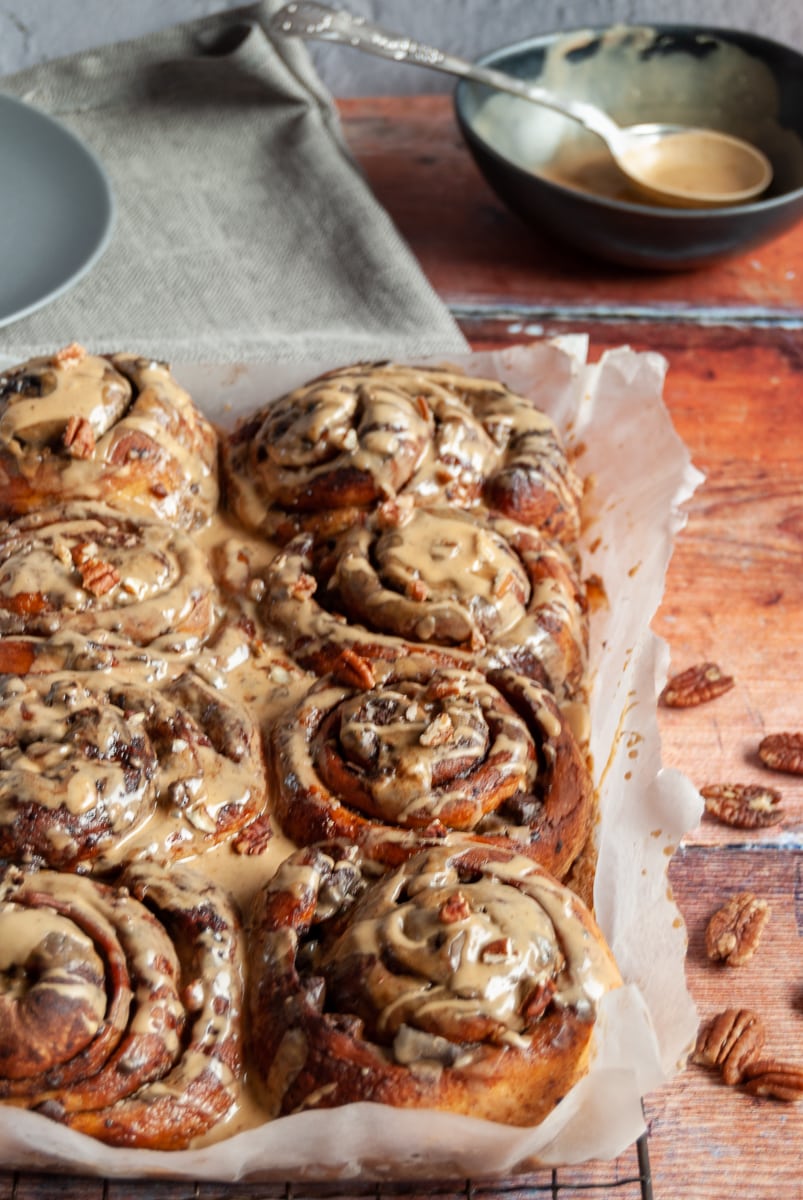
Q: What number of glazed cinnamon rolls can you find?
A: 8